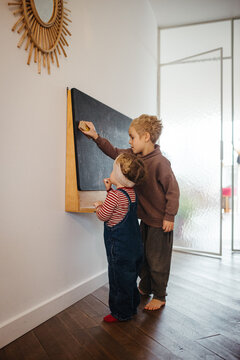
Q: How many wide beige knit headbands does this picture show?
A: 1